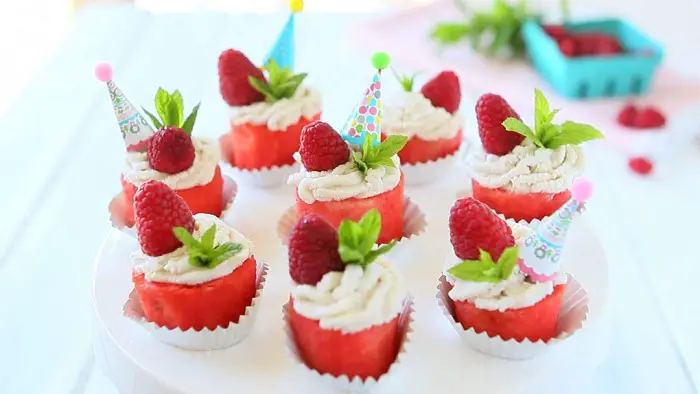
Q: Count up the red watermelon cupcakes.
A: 8